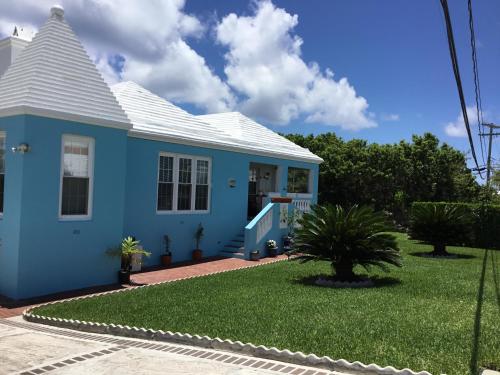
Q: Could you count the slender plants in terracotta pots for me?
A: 2